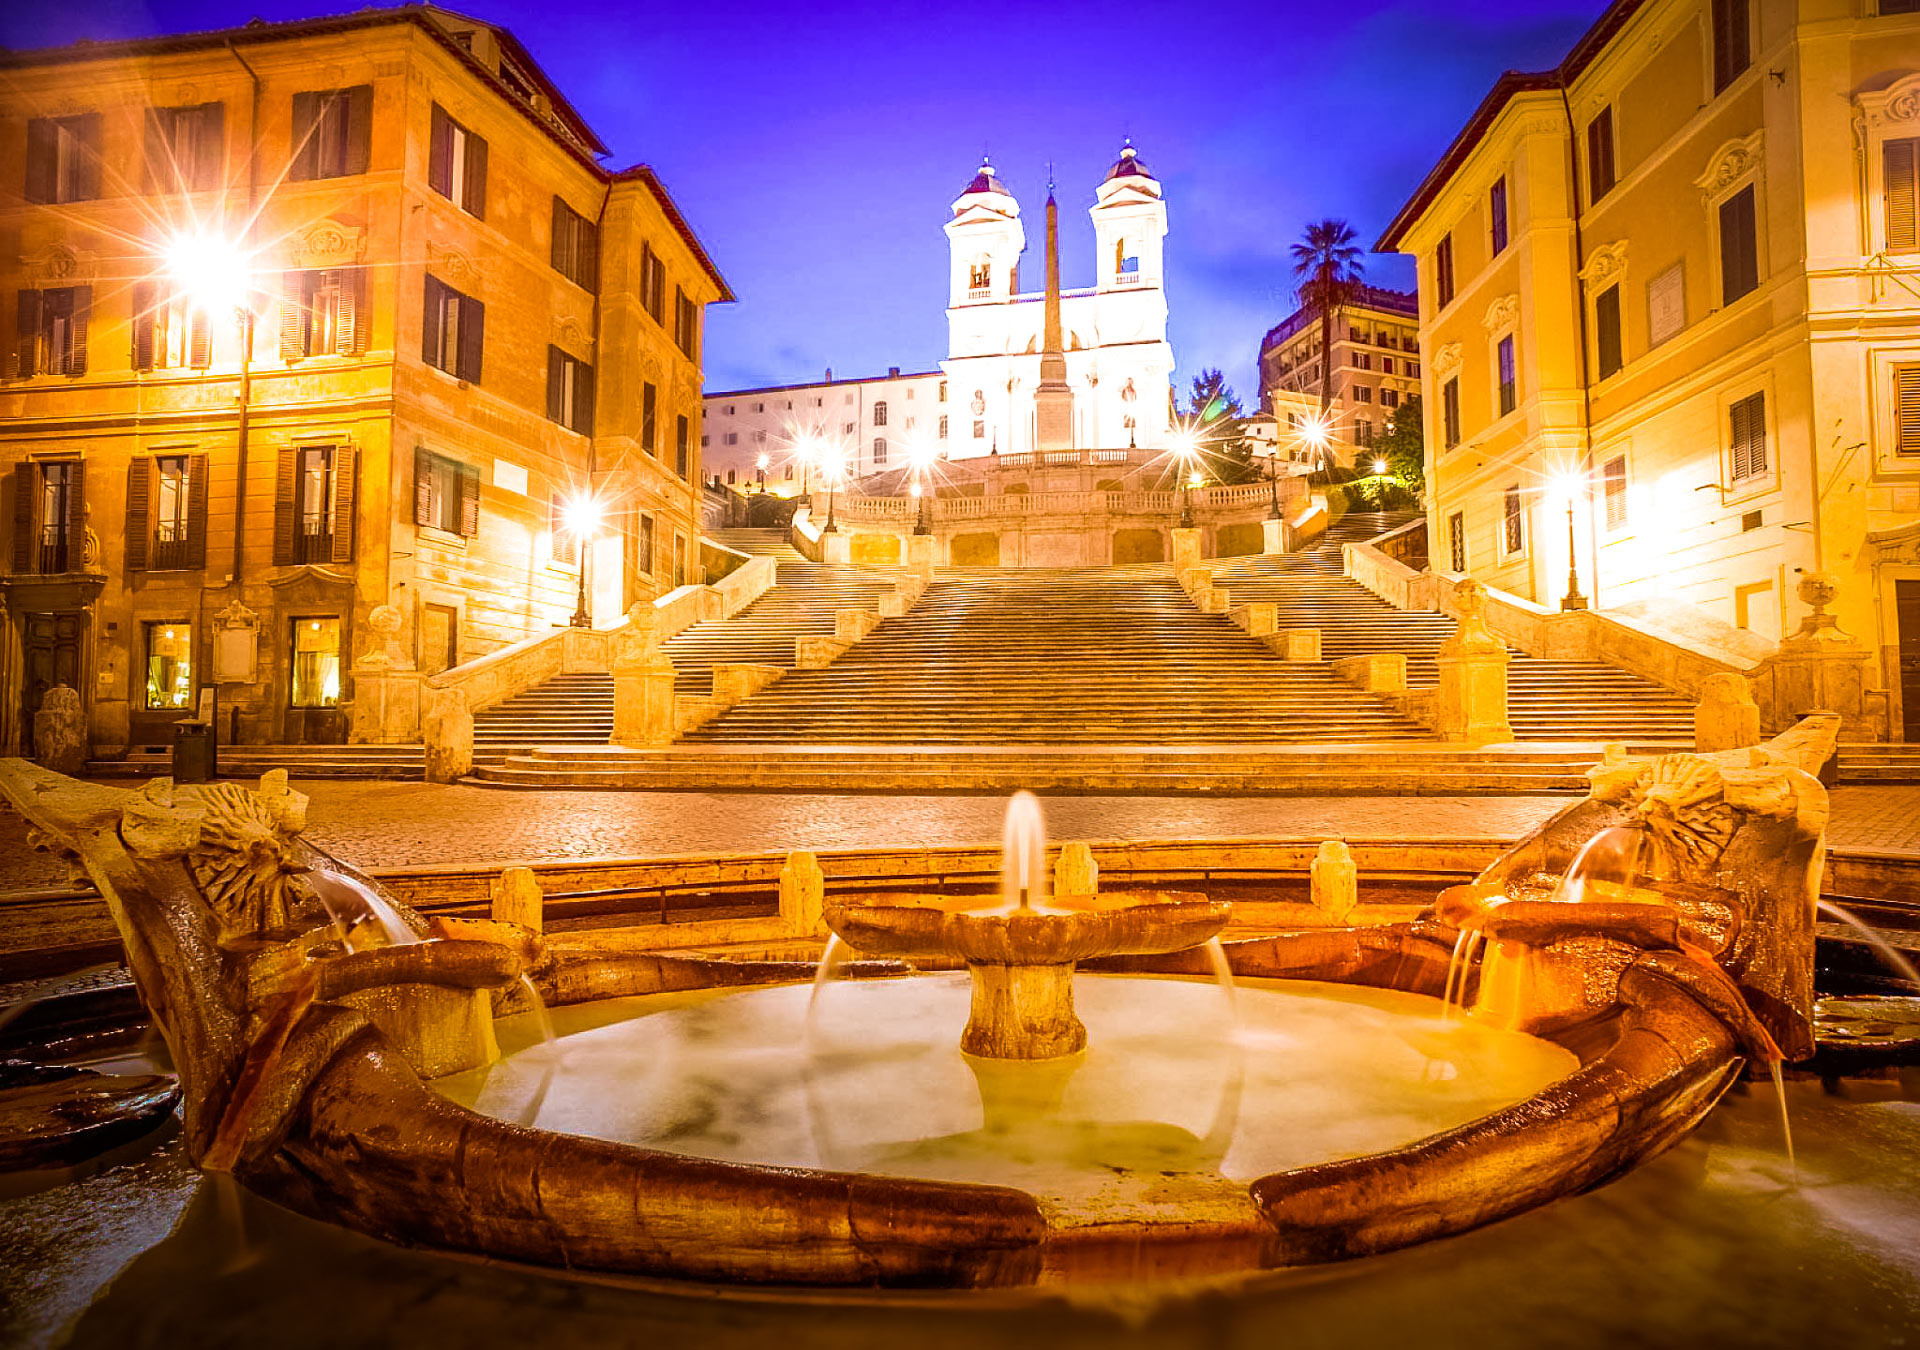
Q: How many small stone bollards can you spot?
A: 4